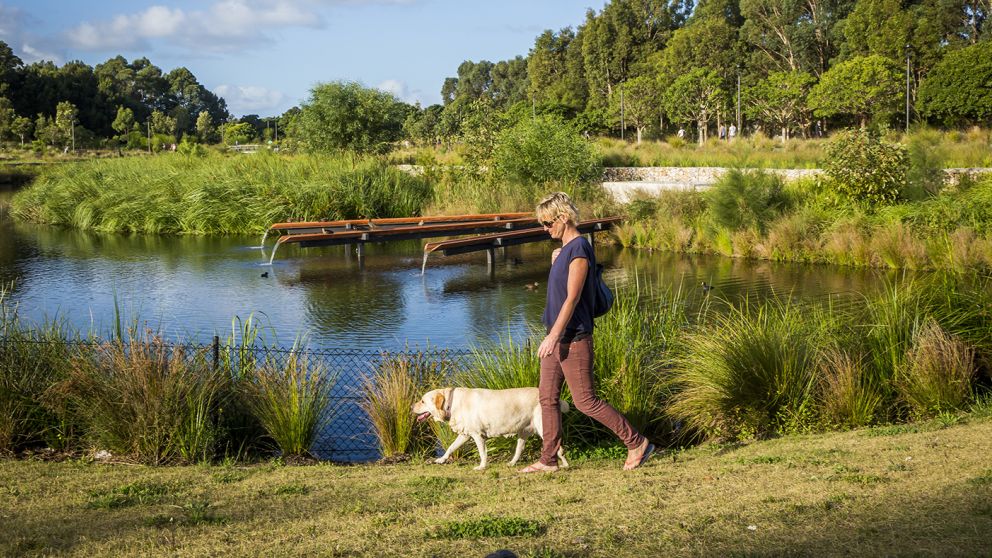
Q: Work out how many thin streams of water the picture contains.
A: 3